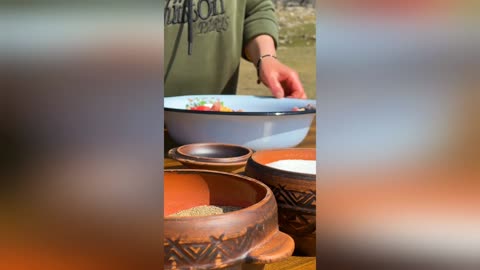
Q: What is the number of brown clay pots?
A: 3